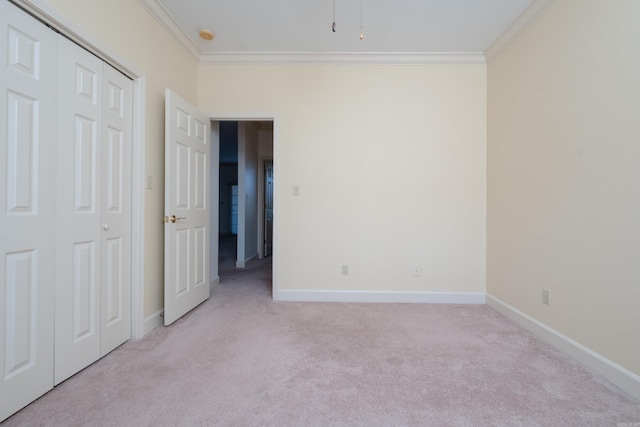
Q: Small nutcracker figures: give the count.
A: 0